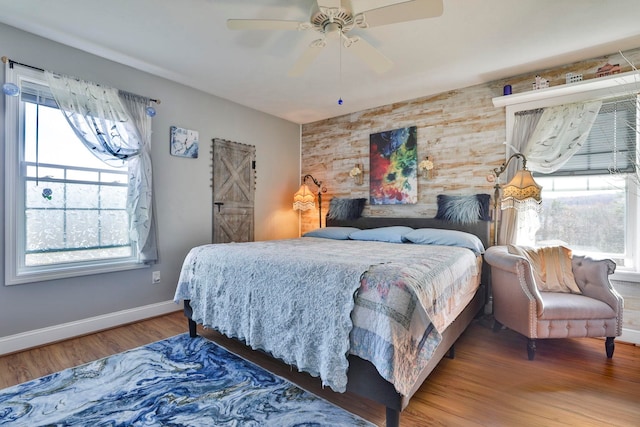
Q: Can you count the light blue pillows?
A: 3